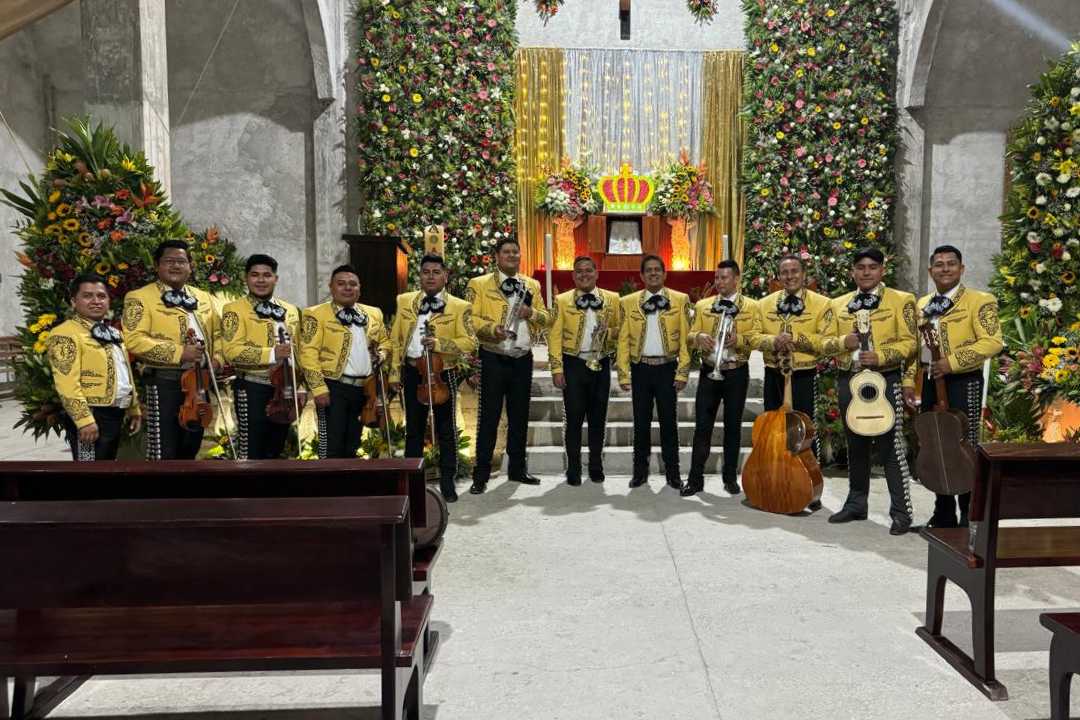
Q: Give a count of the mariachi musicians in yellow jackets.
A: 12